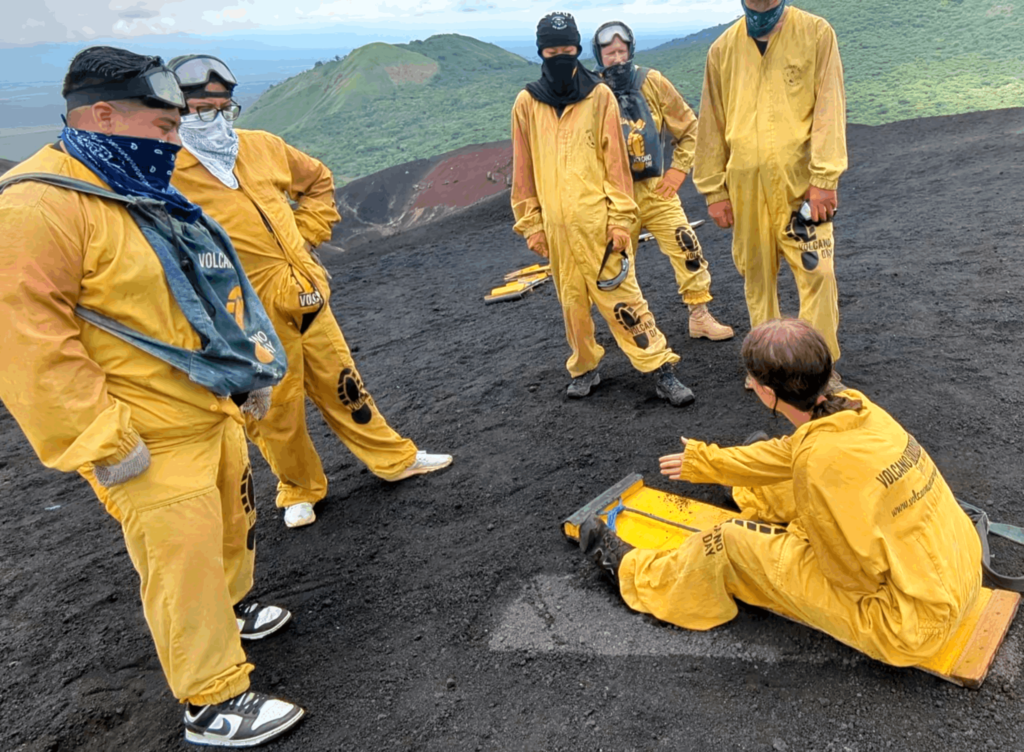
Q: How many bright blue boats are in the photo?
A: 0